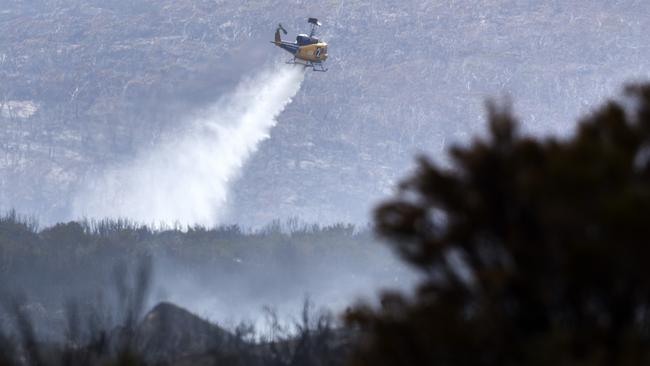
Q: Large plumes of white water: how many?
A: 1